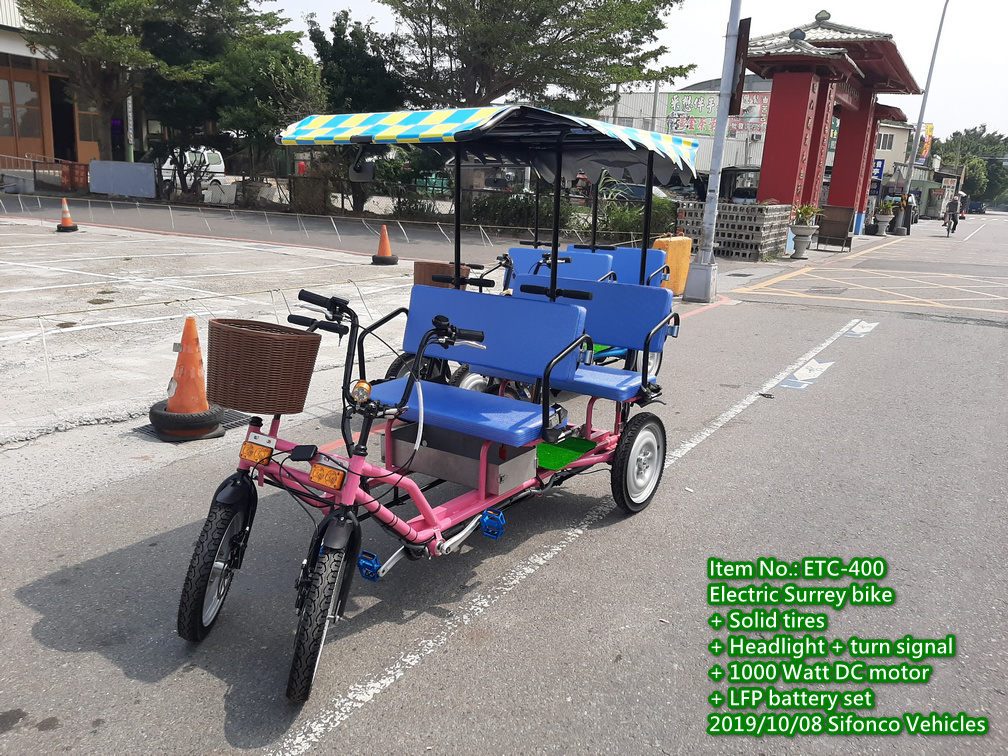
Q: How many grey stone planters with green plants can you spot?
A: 2